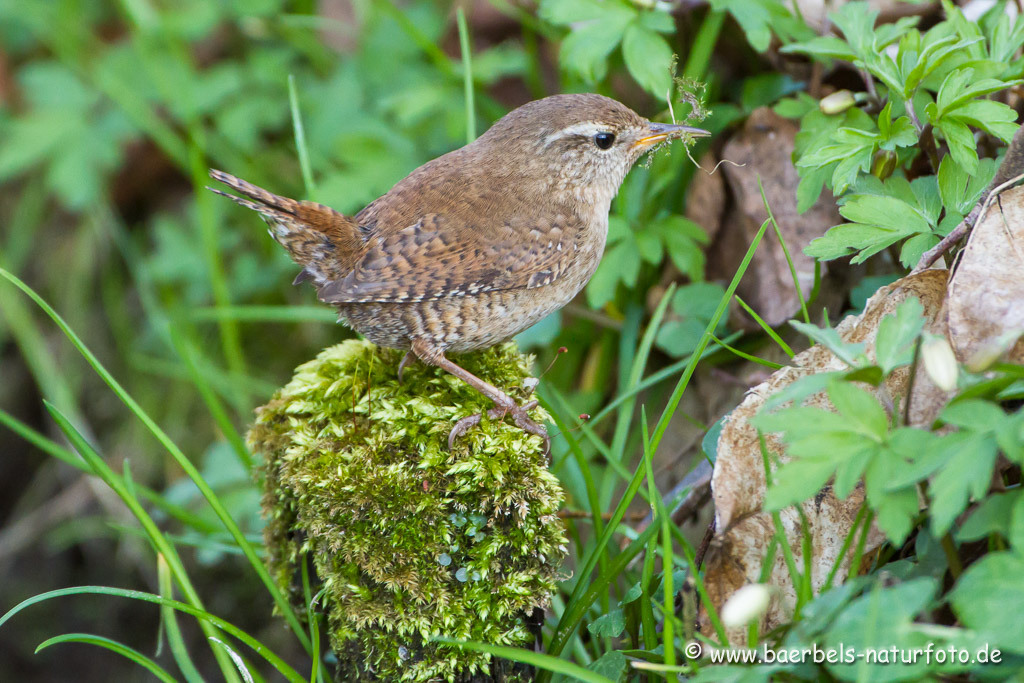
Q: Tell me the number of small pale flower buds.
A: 3